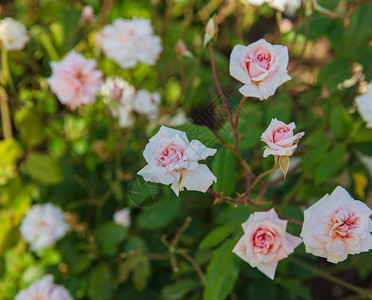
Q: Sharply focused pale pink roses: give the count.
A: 5